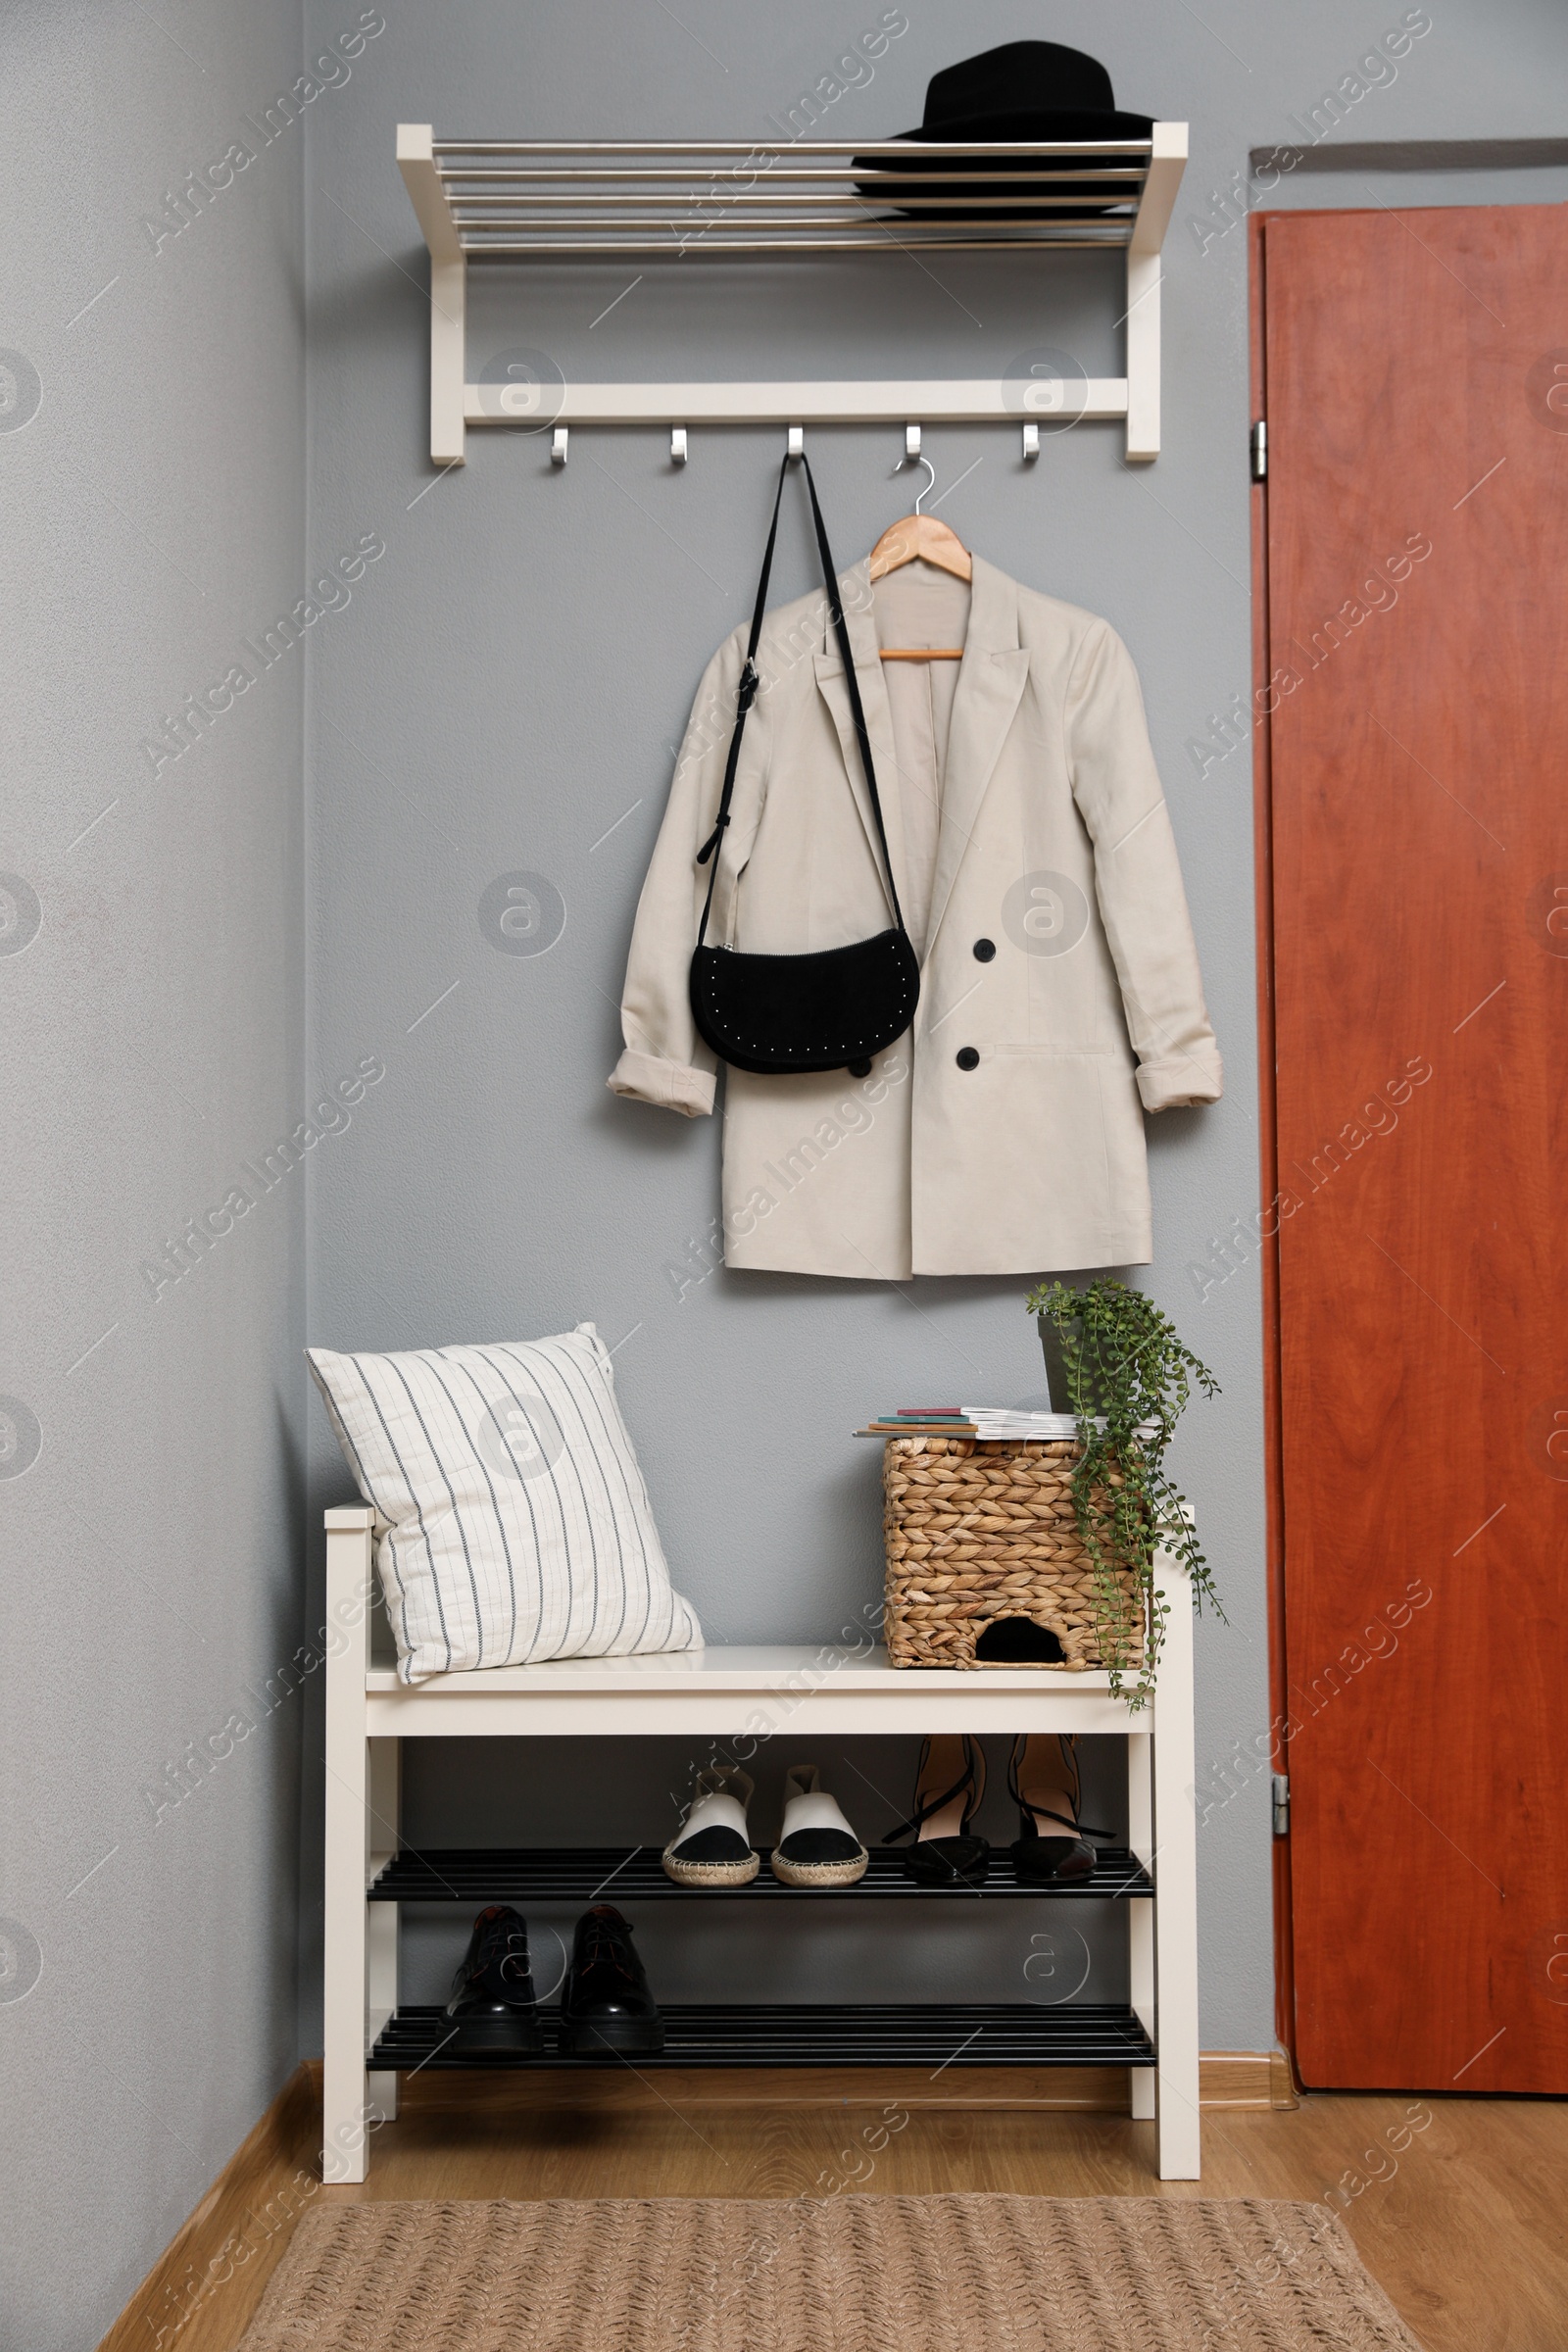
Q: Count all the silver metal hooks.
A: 5